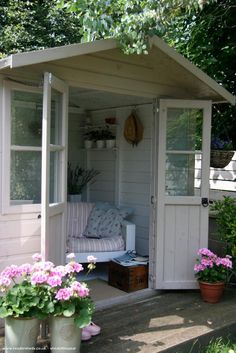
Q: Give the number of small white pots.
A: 3